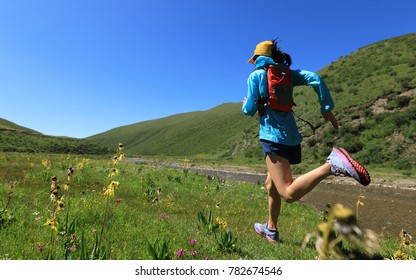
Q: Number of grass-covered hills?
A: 3